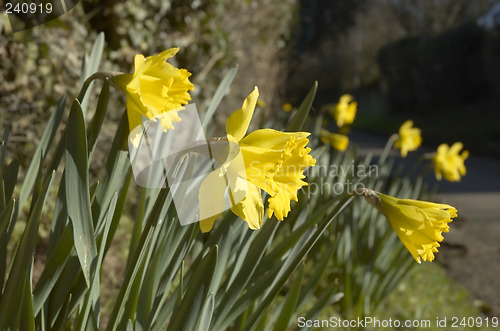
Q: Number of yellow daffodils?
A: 7